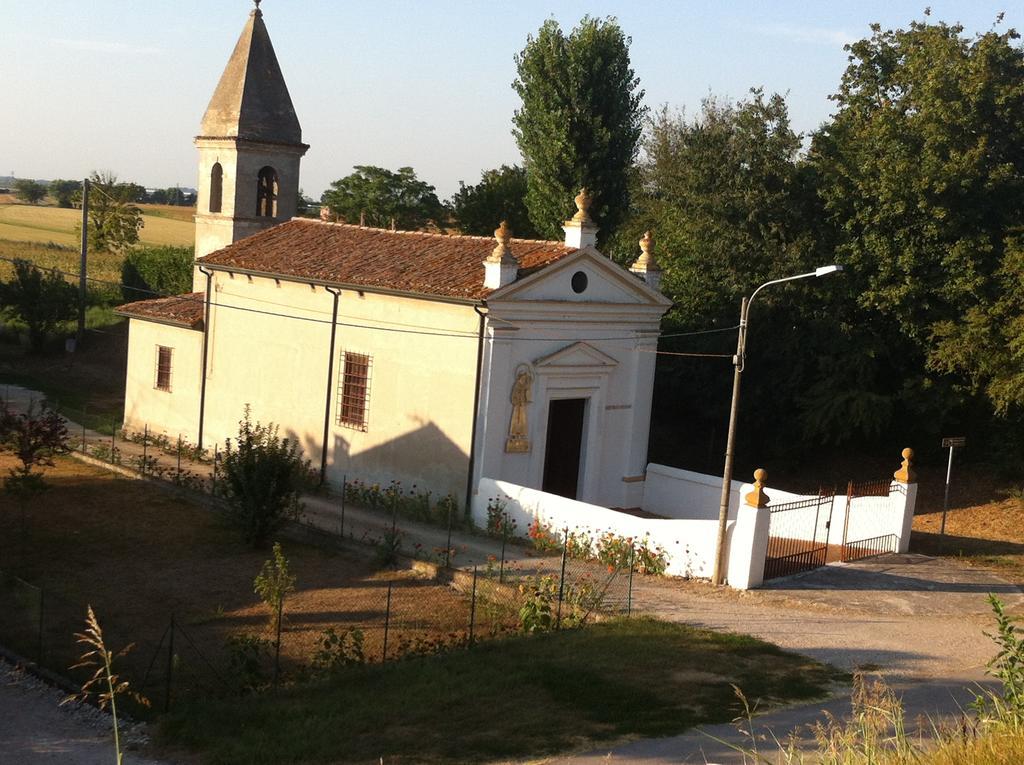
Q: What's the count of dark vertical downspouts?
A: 3